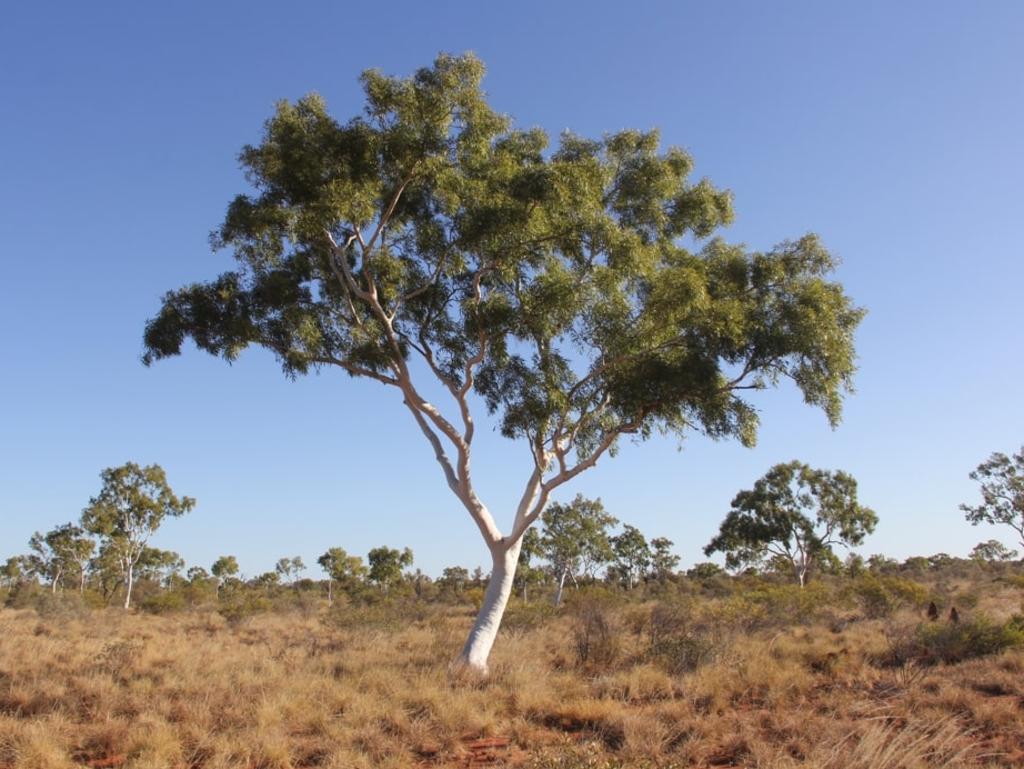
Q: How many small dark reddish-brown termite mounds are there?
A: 2